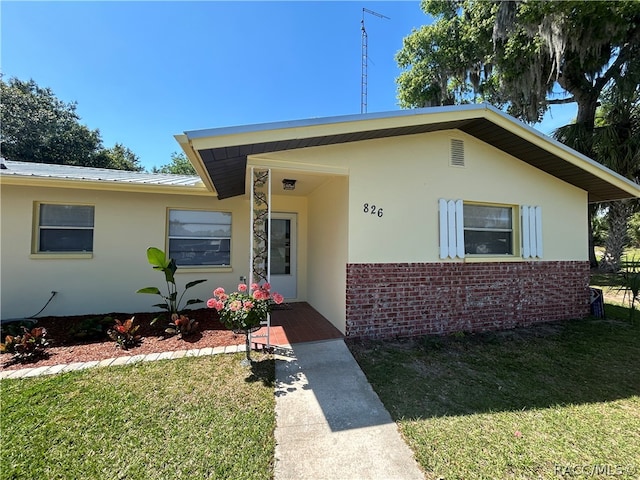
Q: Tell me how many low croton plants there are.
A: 3